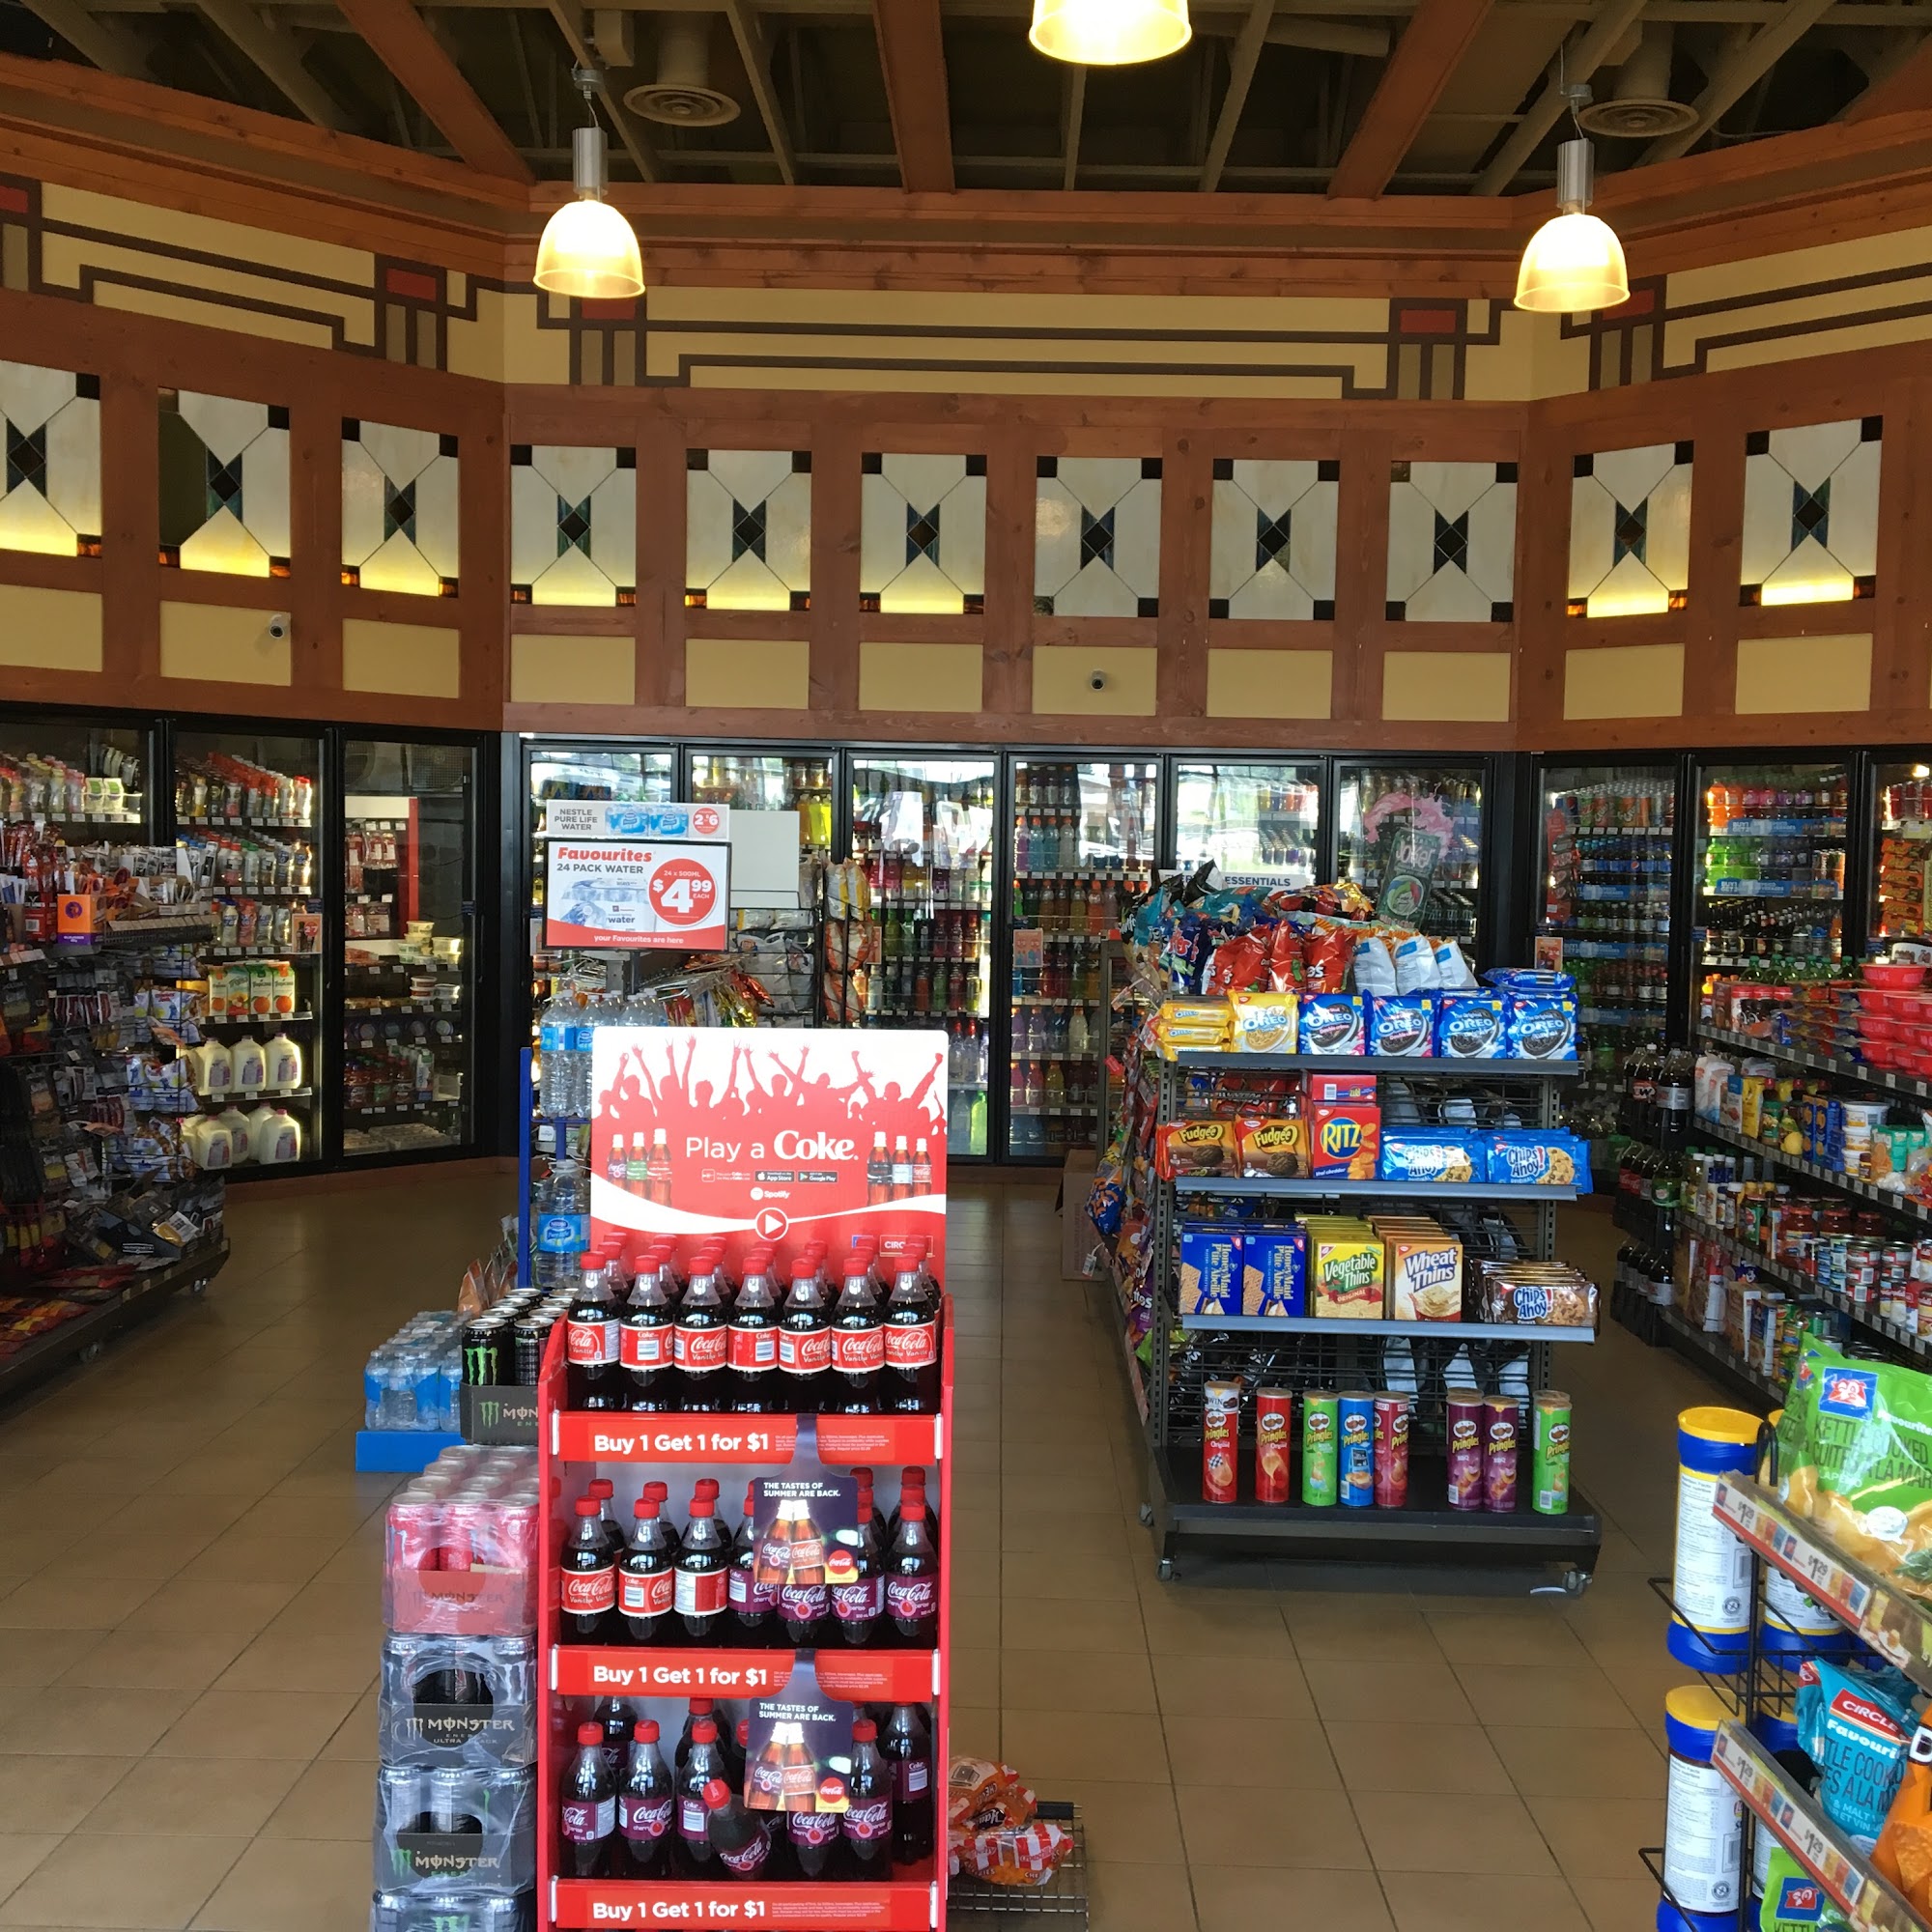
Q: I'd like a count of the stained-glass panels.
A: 11